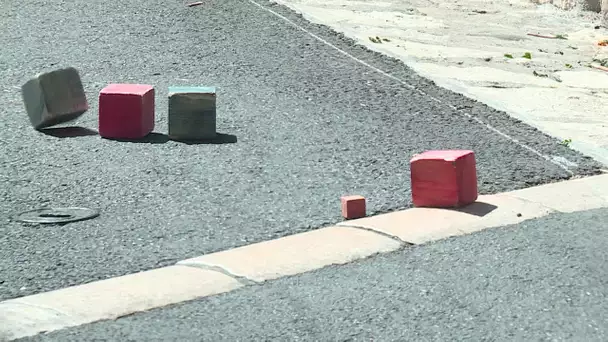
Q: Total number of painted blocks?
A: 5